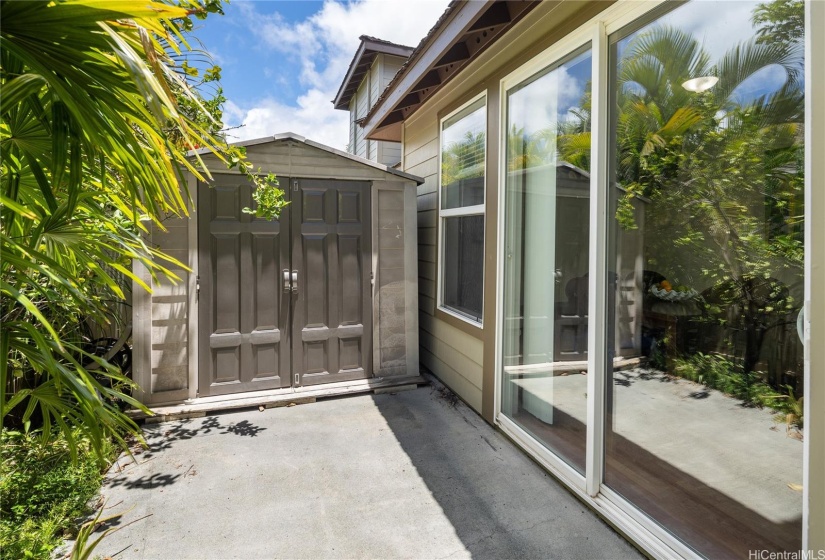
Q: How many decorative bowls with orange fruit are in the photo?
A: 1